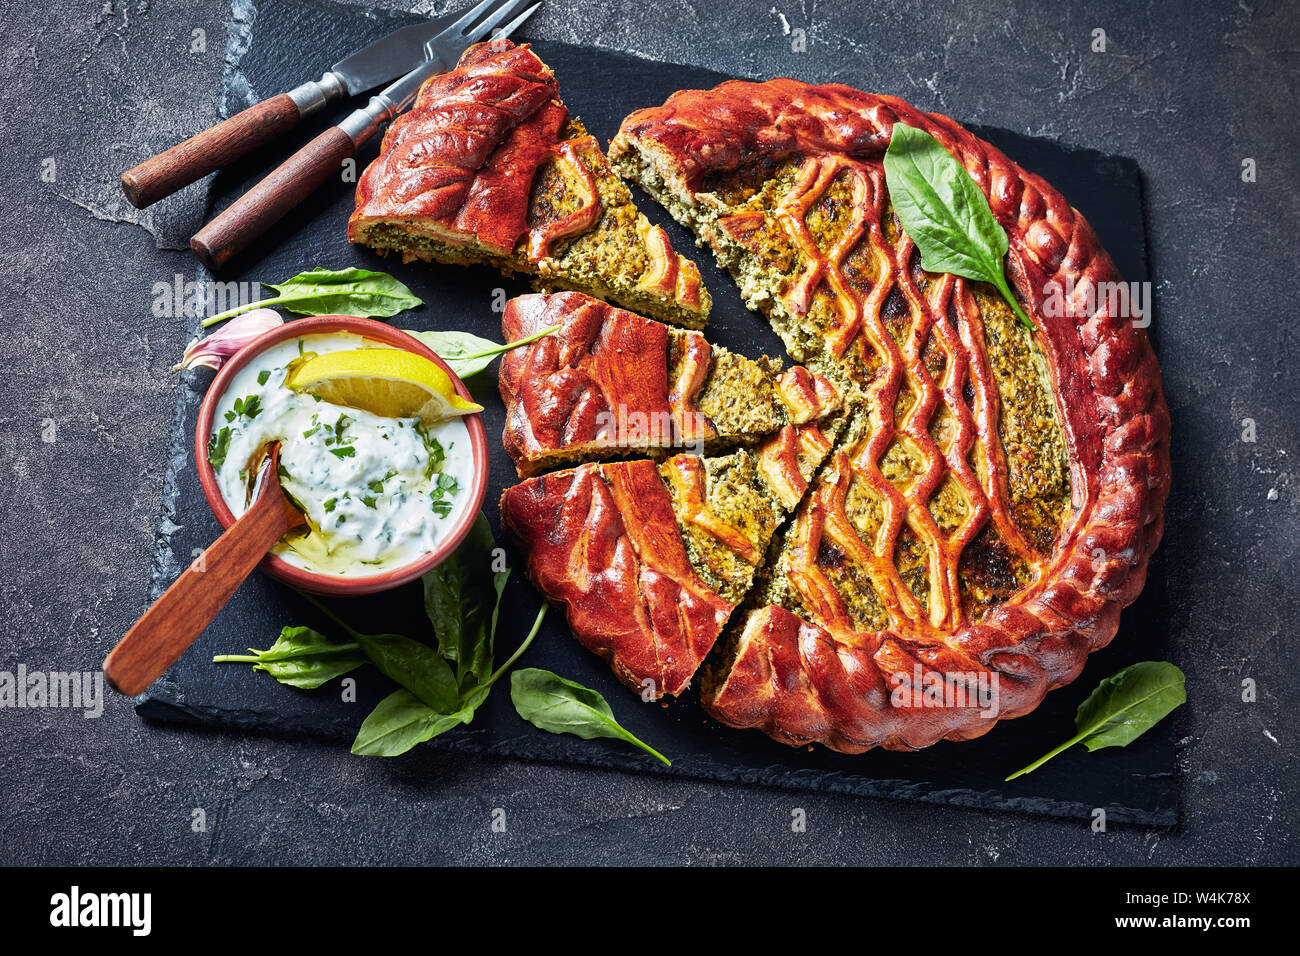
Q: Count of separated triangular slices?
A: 3